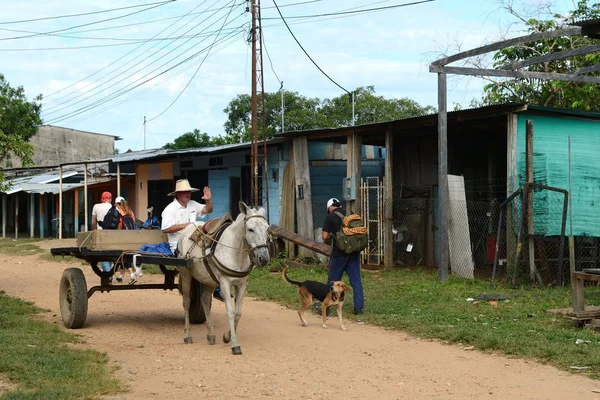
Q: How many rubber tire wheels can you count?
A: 2